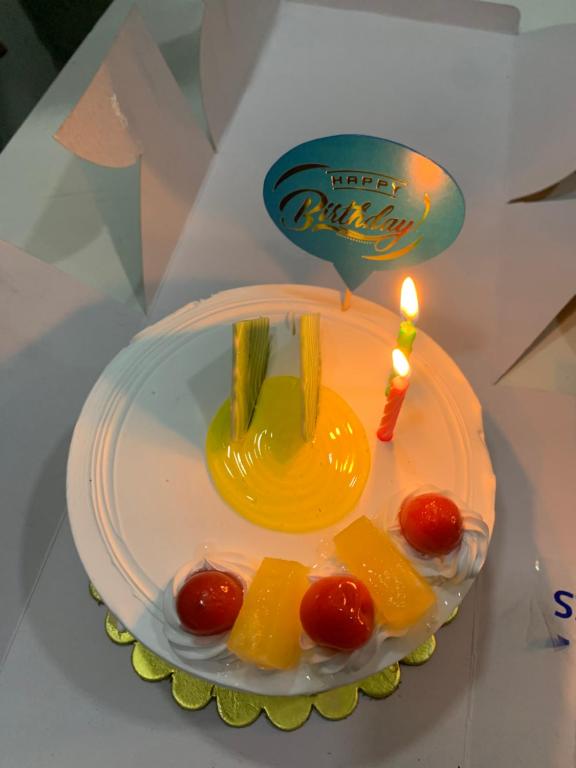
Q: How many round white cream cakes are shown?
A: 1